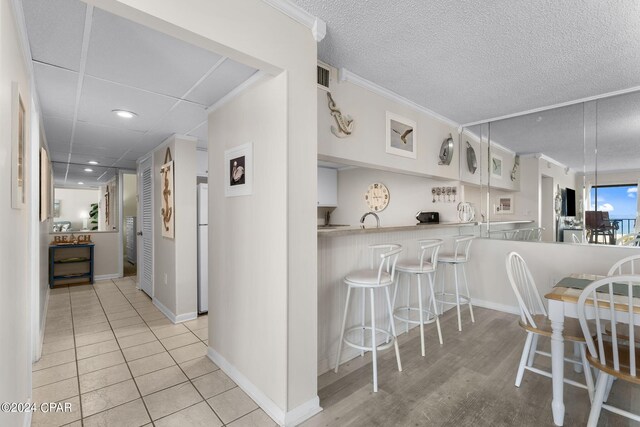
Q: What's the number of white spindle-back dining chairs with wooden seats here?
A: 3